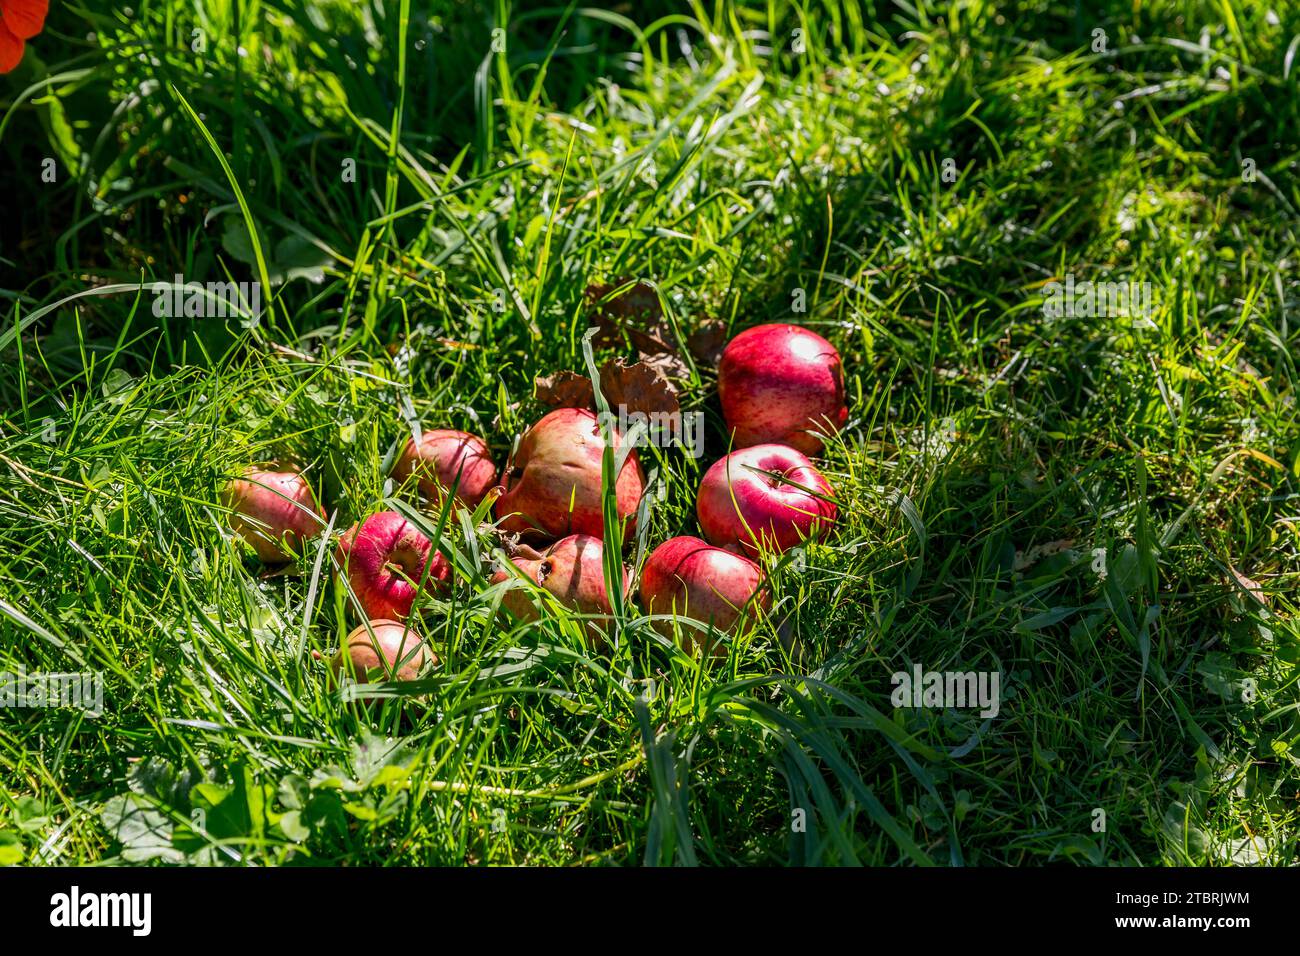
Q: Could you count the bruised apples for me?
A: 2